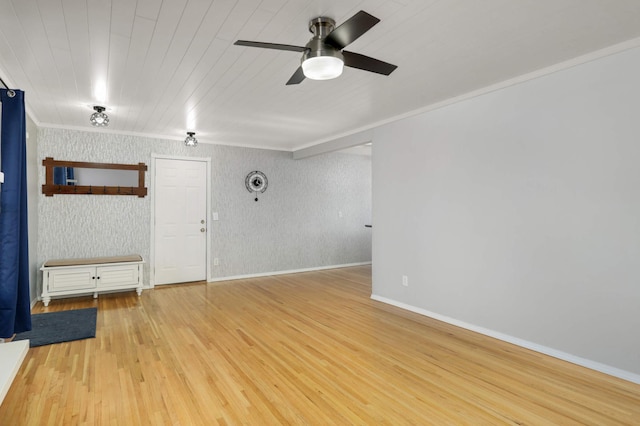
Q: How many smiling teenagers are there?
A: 0